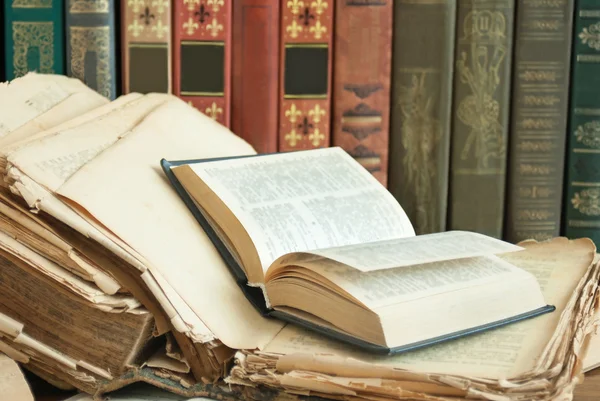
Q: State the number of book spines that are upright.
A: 11